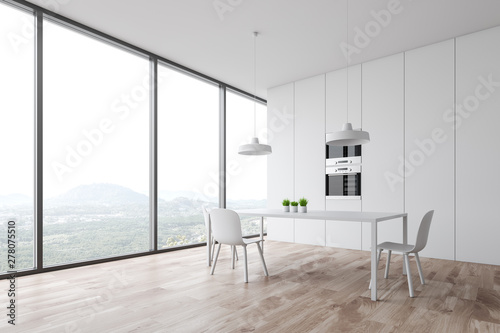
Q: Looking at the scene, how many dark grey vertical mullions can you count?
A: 3